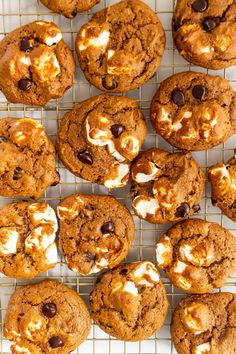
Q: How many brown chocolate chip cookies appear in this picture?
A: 15